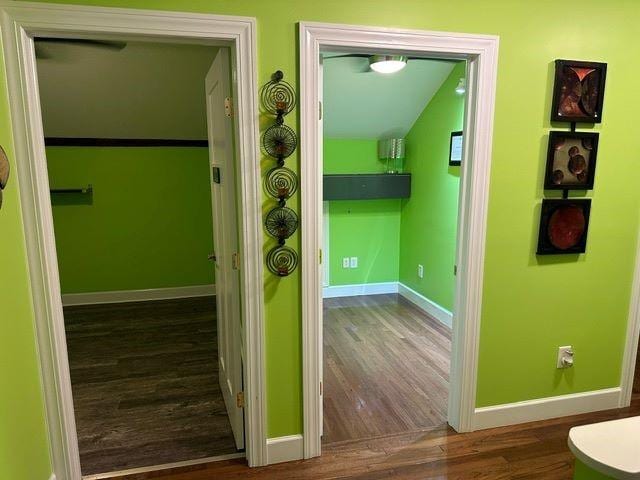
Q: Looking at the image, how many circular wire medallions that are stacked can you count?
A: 5